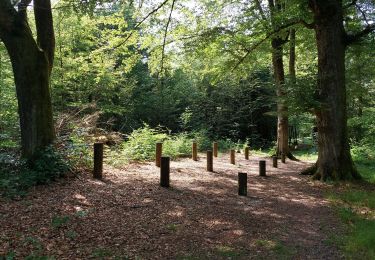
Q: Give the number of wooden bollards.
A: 12